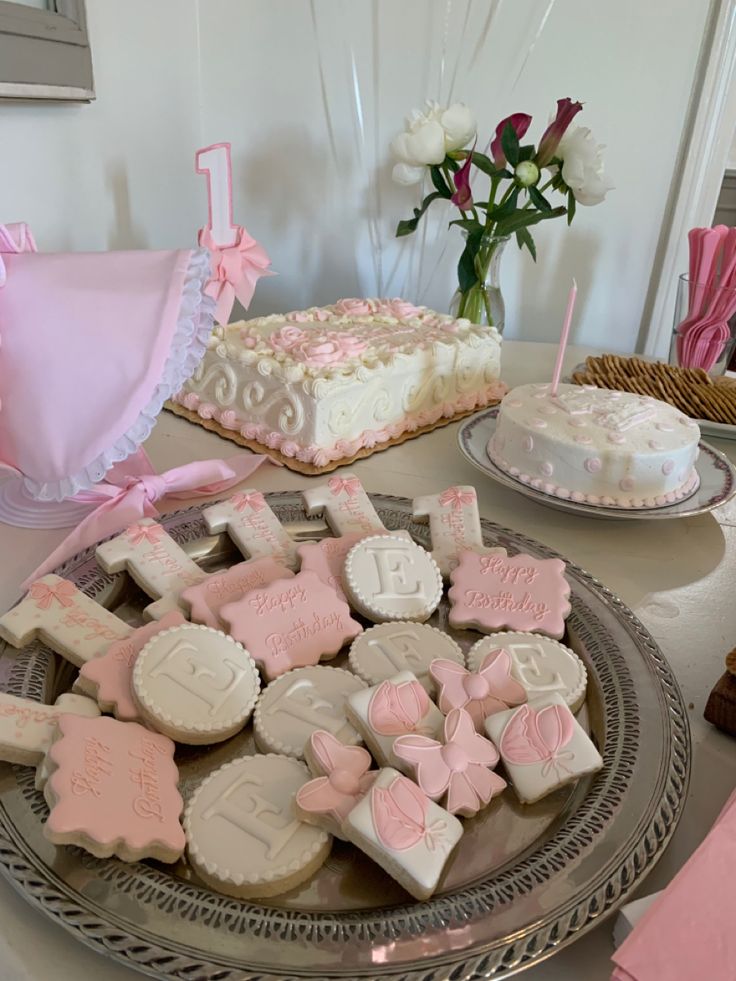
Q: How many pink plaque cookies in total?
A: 6